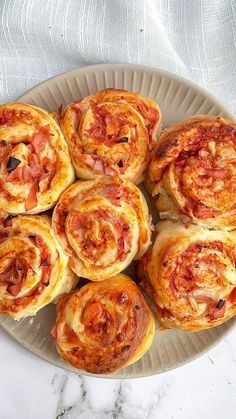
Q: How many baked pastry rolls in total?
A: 7